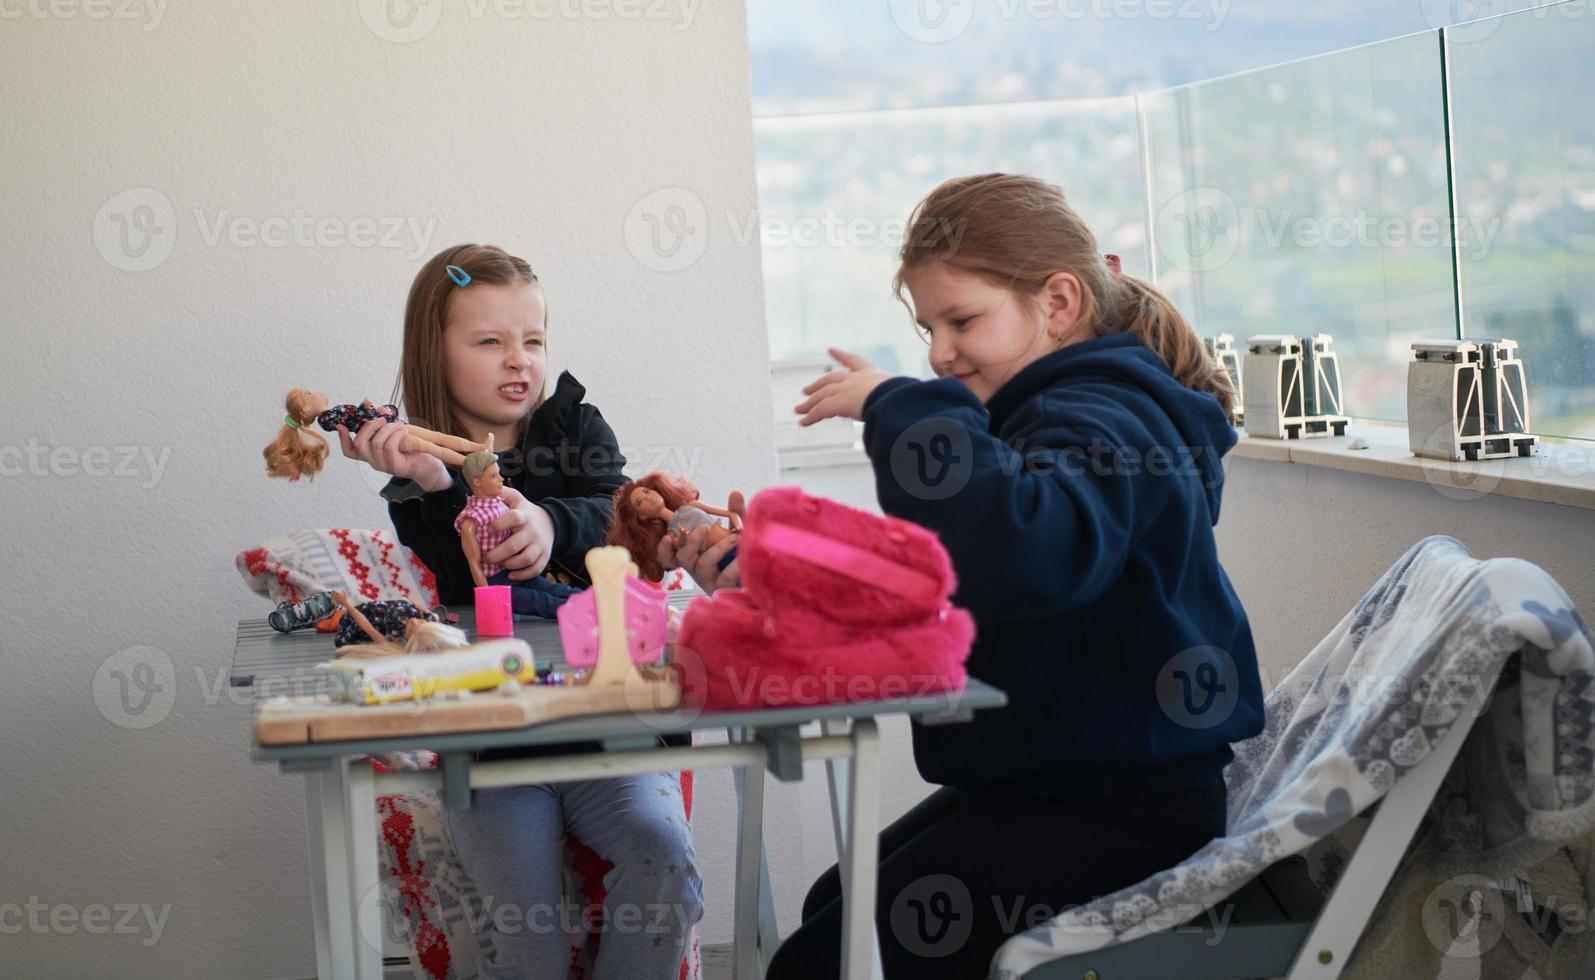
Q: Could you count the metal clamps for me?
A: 3